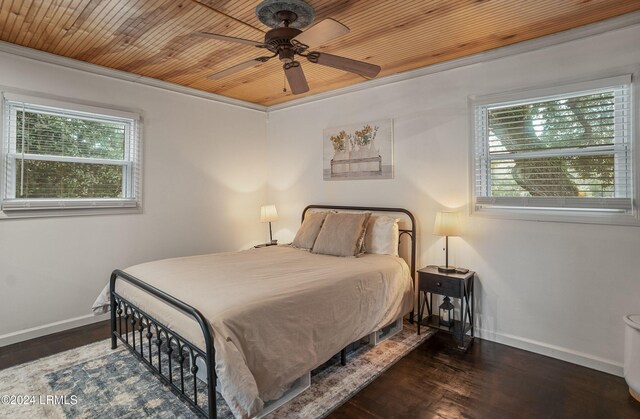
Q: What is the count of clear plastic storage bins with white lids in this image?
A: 2